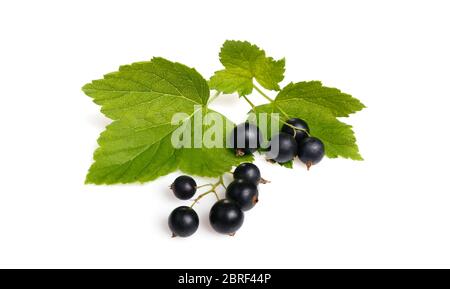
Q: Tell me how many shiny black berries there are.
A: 9